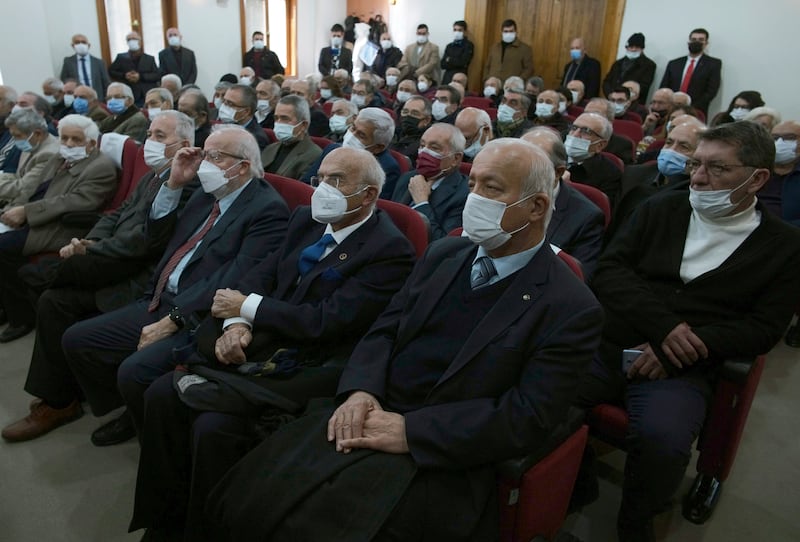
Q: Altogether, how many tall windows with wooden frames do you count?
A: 2